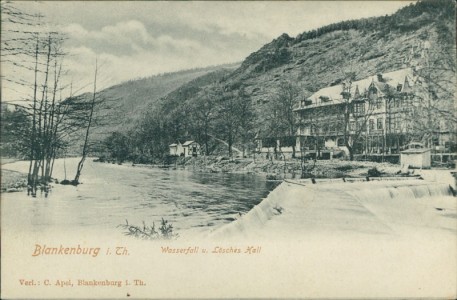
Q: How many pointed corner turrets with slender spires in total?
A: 2